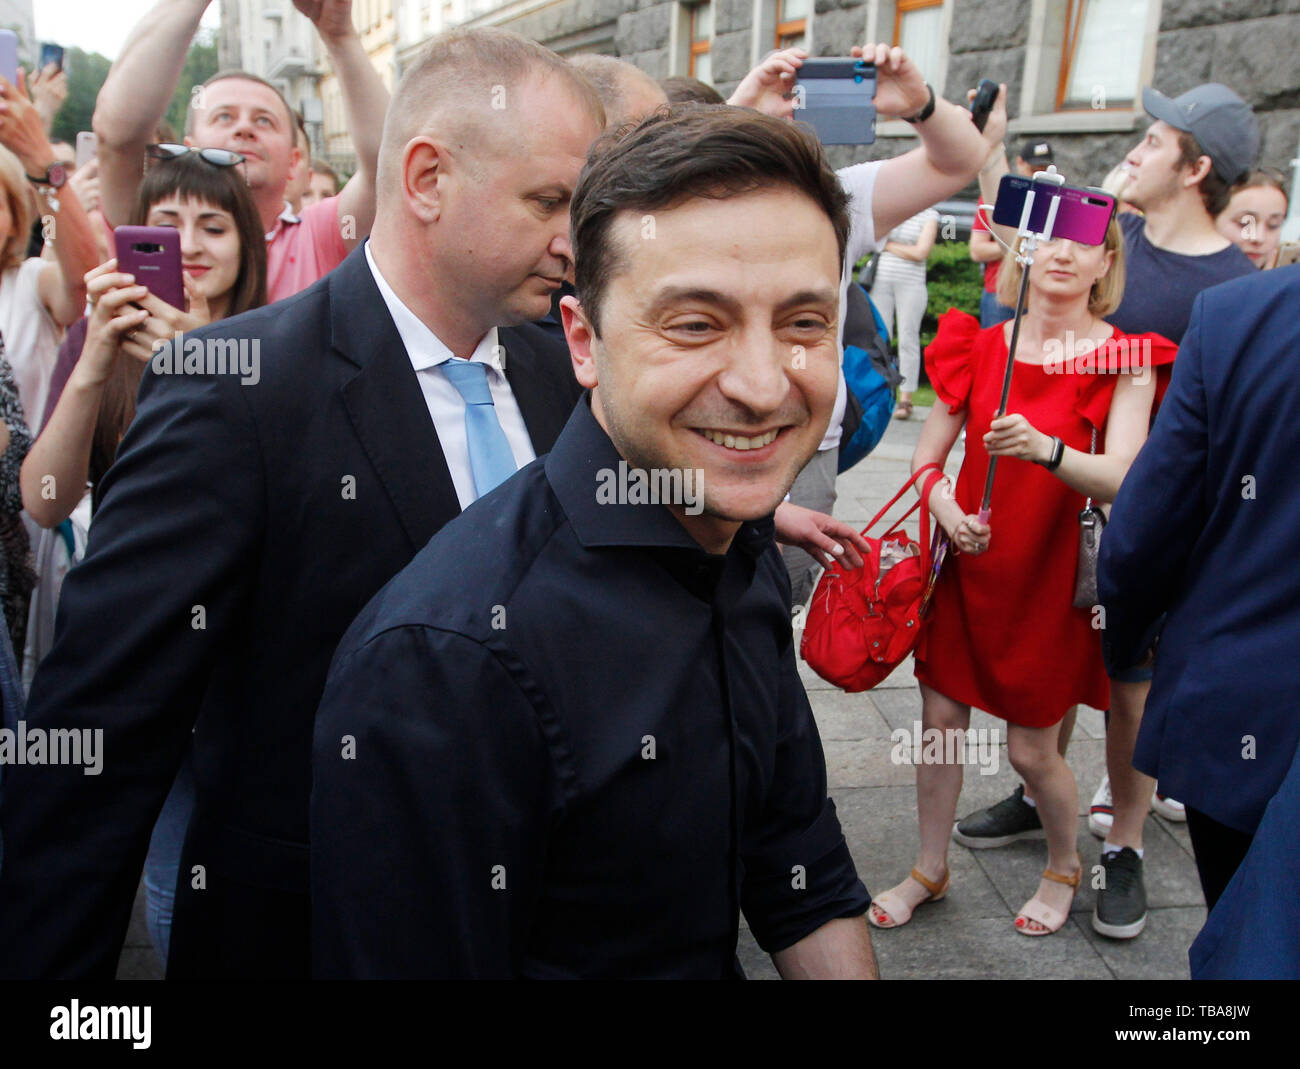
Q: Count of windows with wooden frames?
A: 4